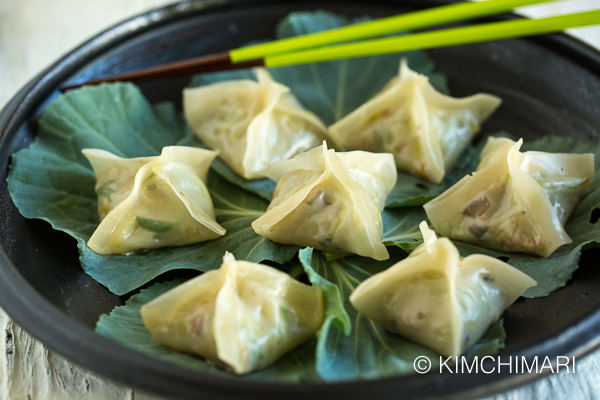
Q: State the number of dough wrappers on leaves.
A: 7